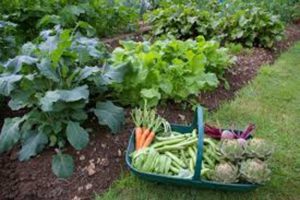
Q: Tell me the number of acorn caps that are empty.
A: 0